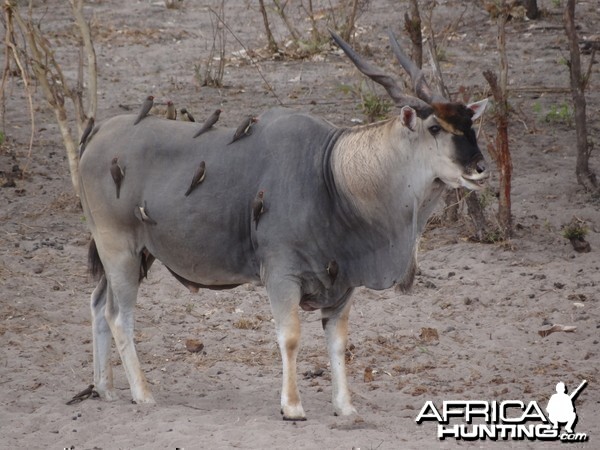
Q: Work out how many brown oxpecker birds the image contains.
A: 12